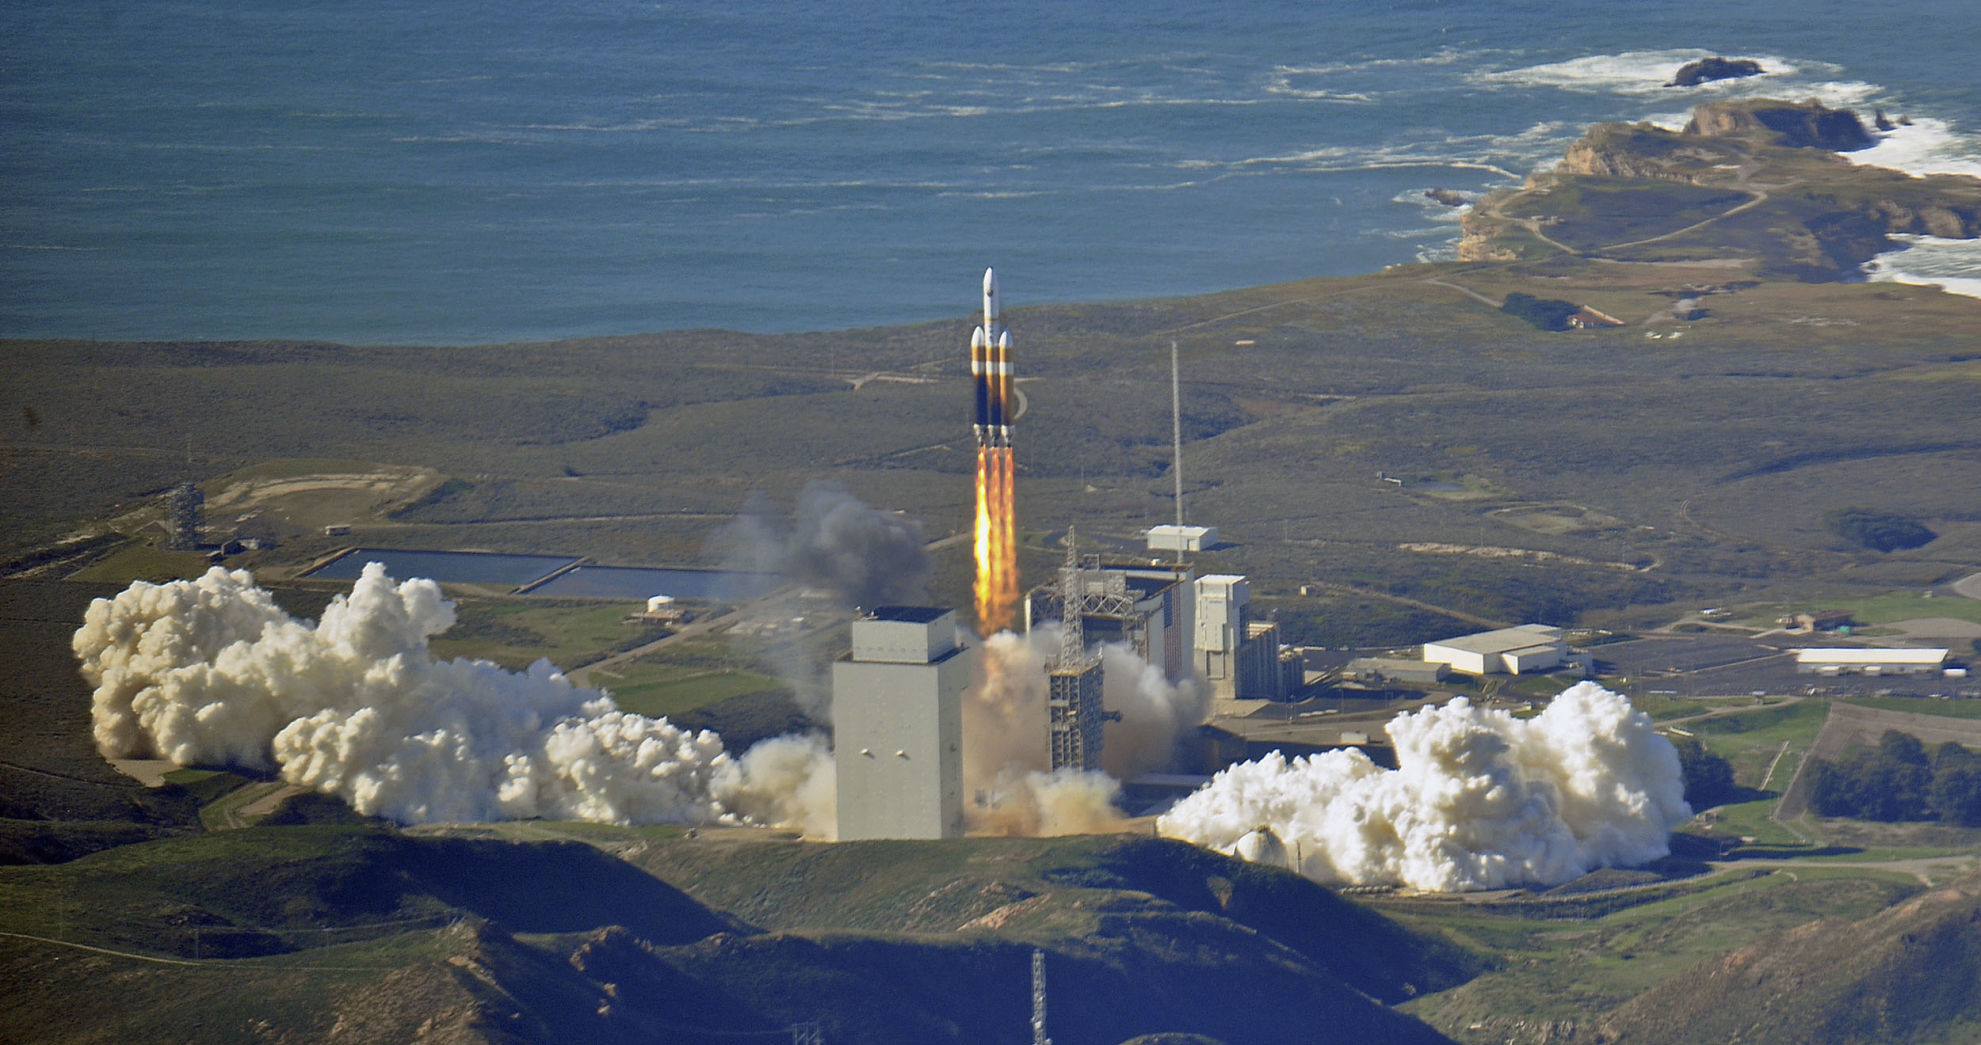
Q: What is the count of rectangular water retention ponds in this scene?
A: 2